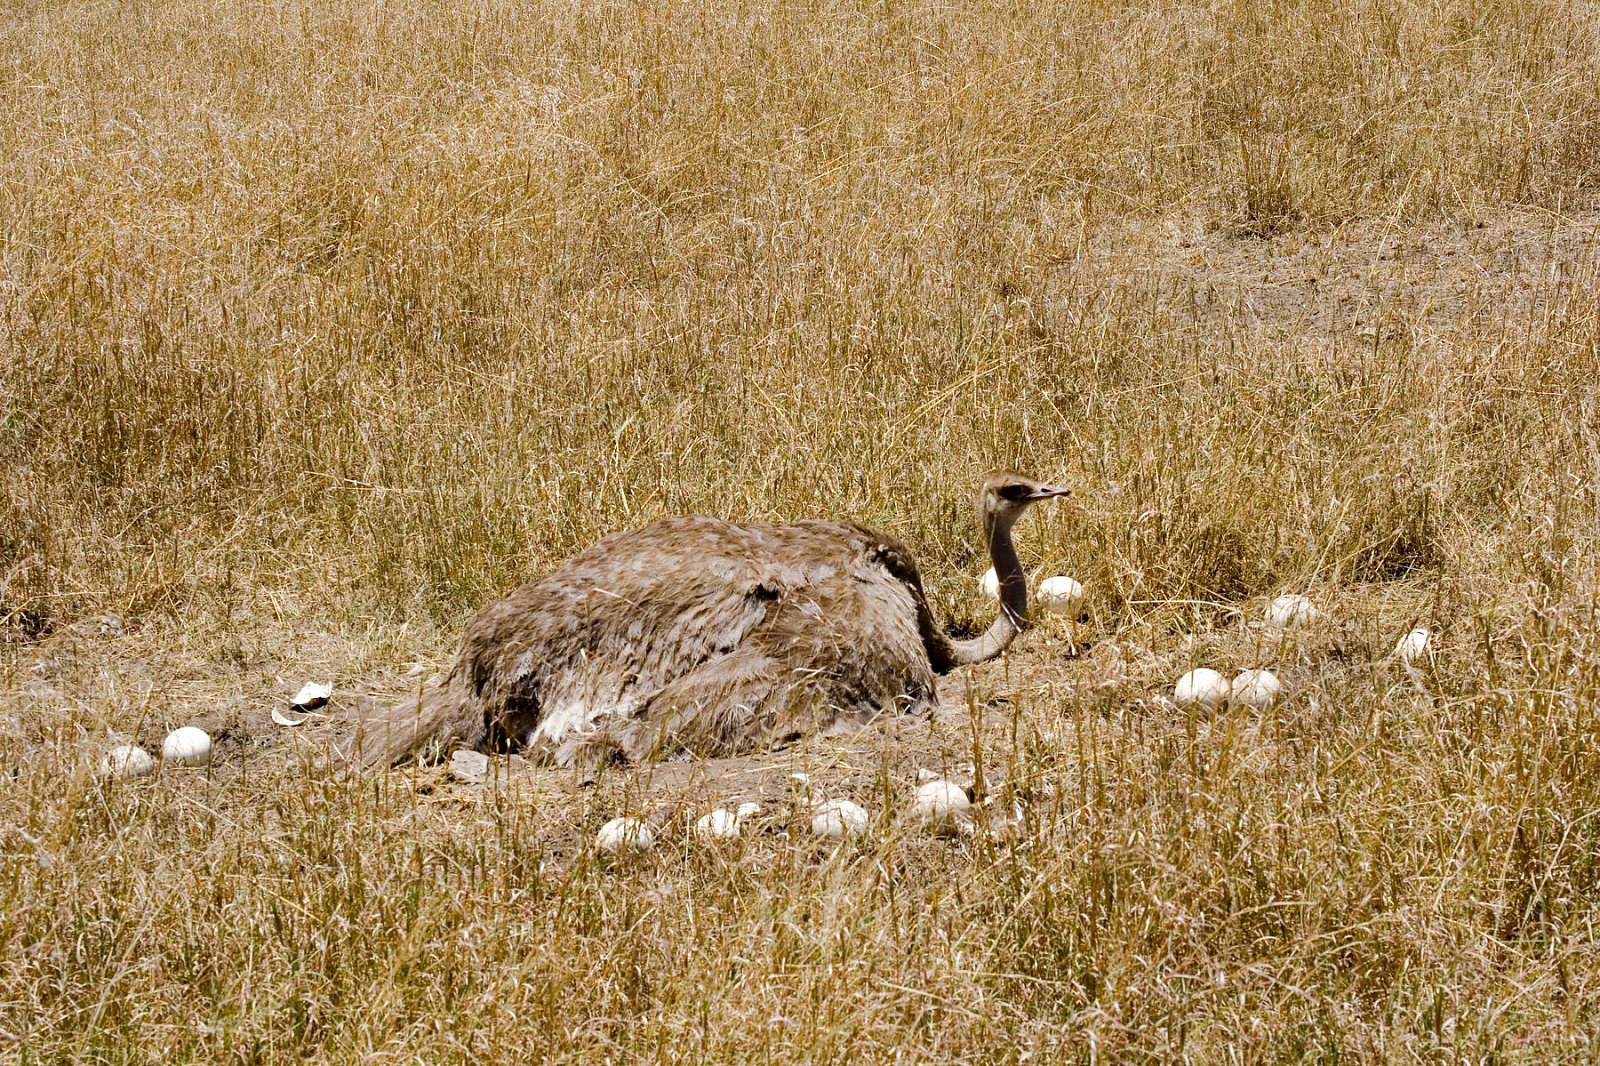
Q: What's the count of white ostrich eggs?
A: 12